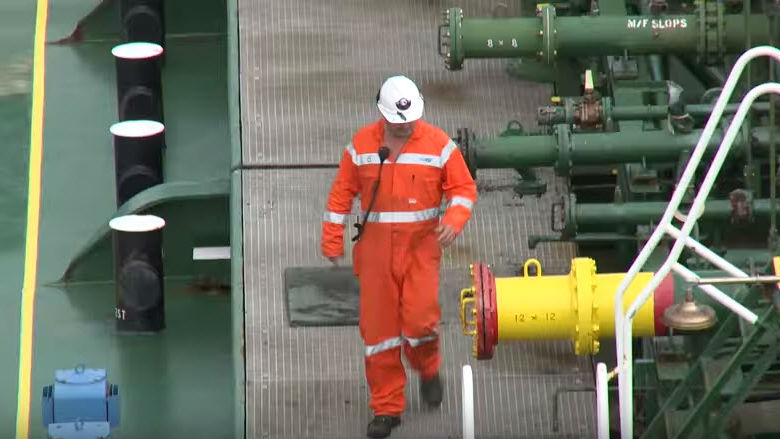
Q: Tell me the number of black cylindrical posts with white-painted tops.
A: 3